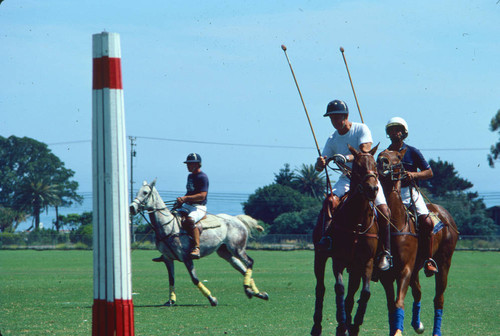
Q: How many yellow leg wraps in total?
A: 4